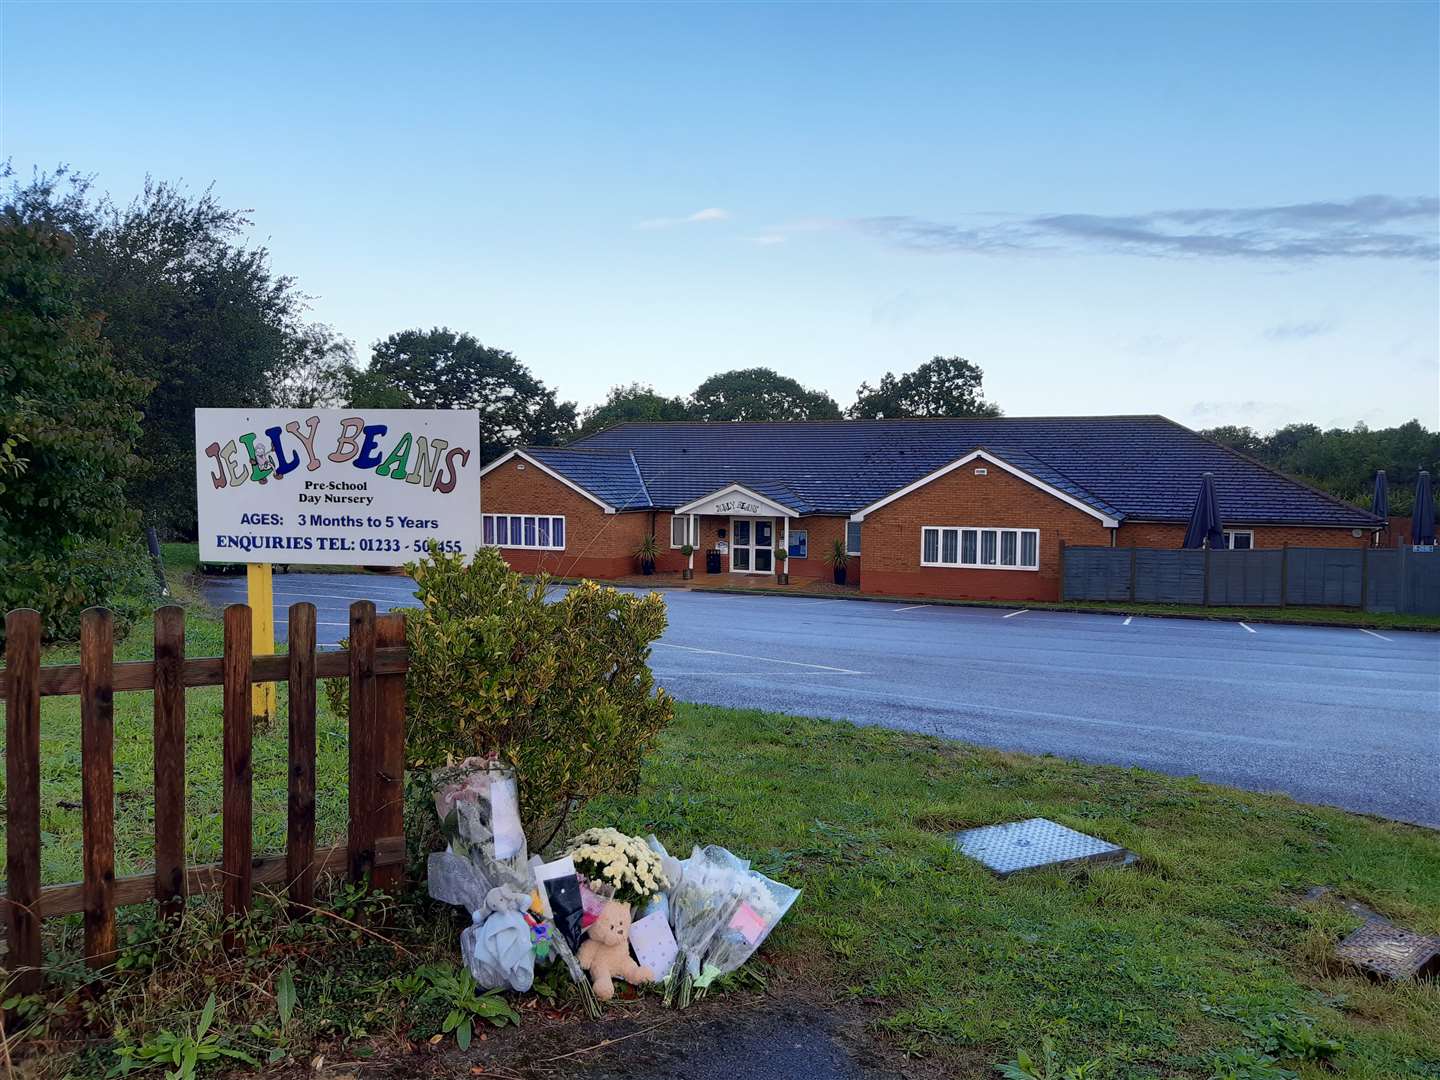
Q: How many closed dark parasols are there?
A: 3